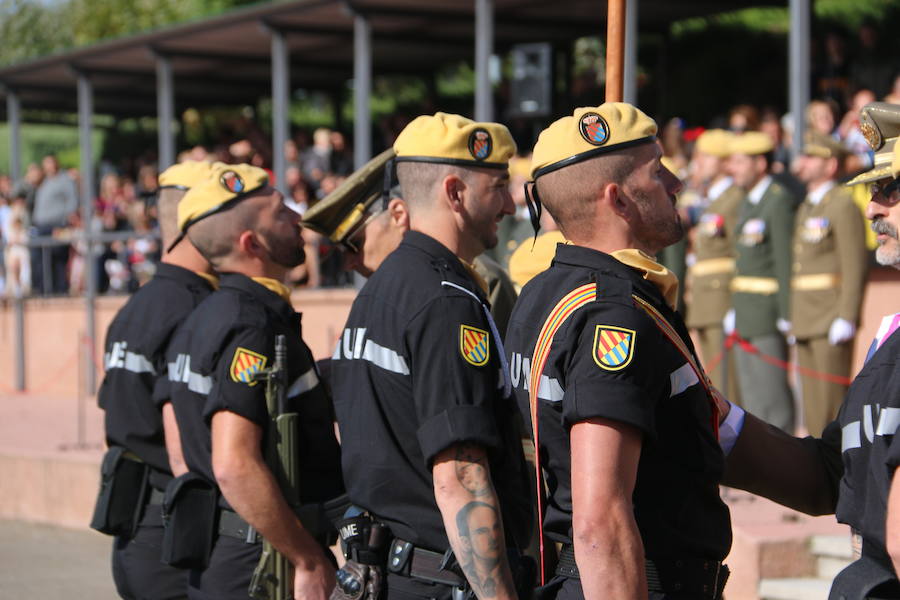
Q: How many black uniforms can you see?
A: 5